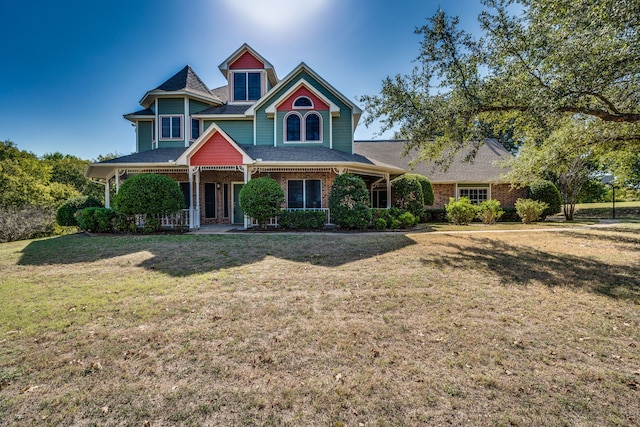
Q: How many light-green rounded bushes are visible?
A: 3